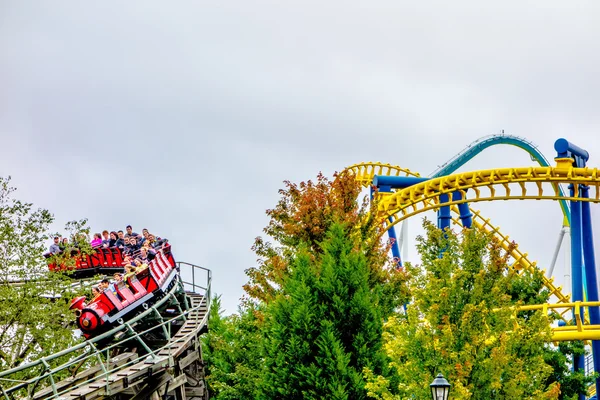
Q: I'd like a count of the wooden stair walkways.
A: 1